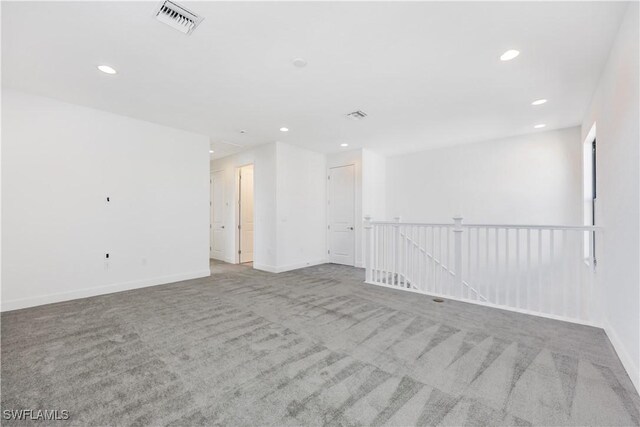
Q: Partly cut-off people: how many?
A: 0